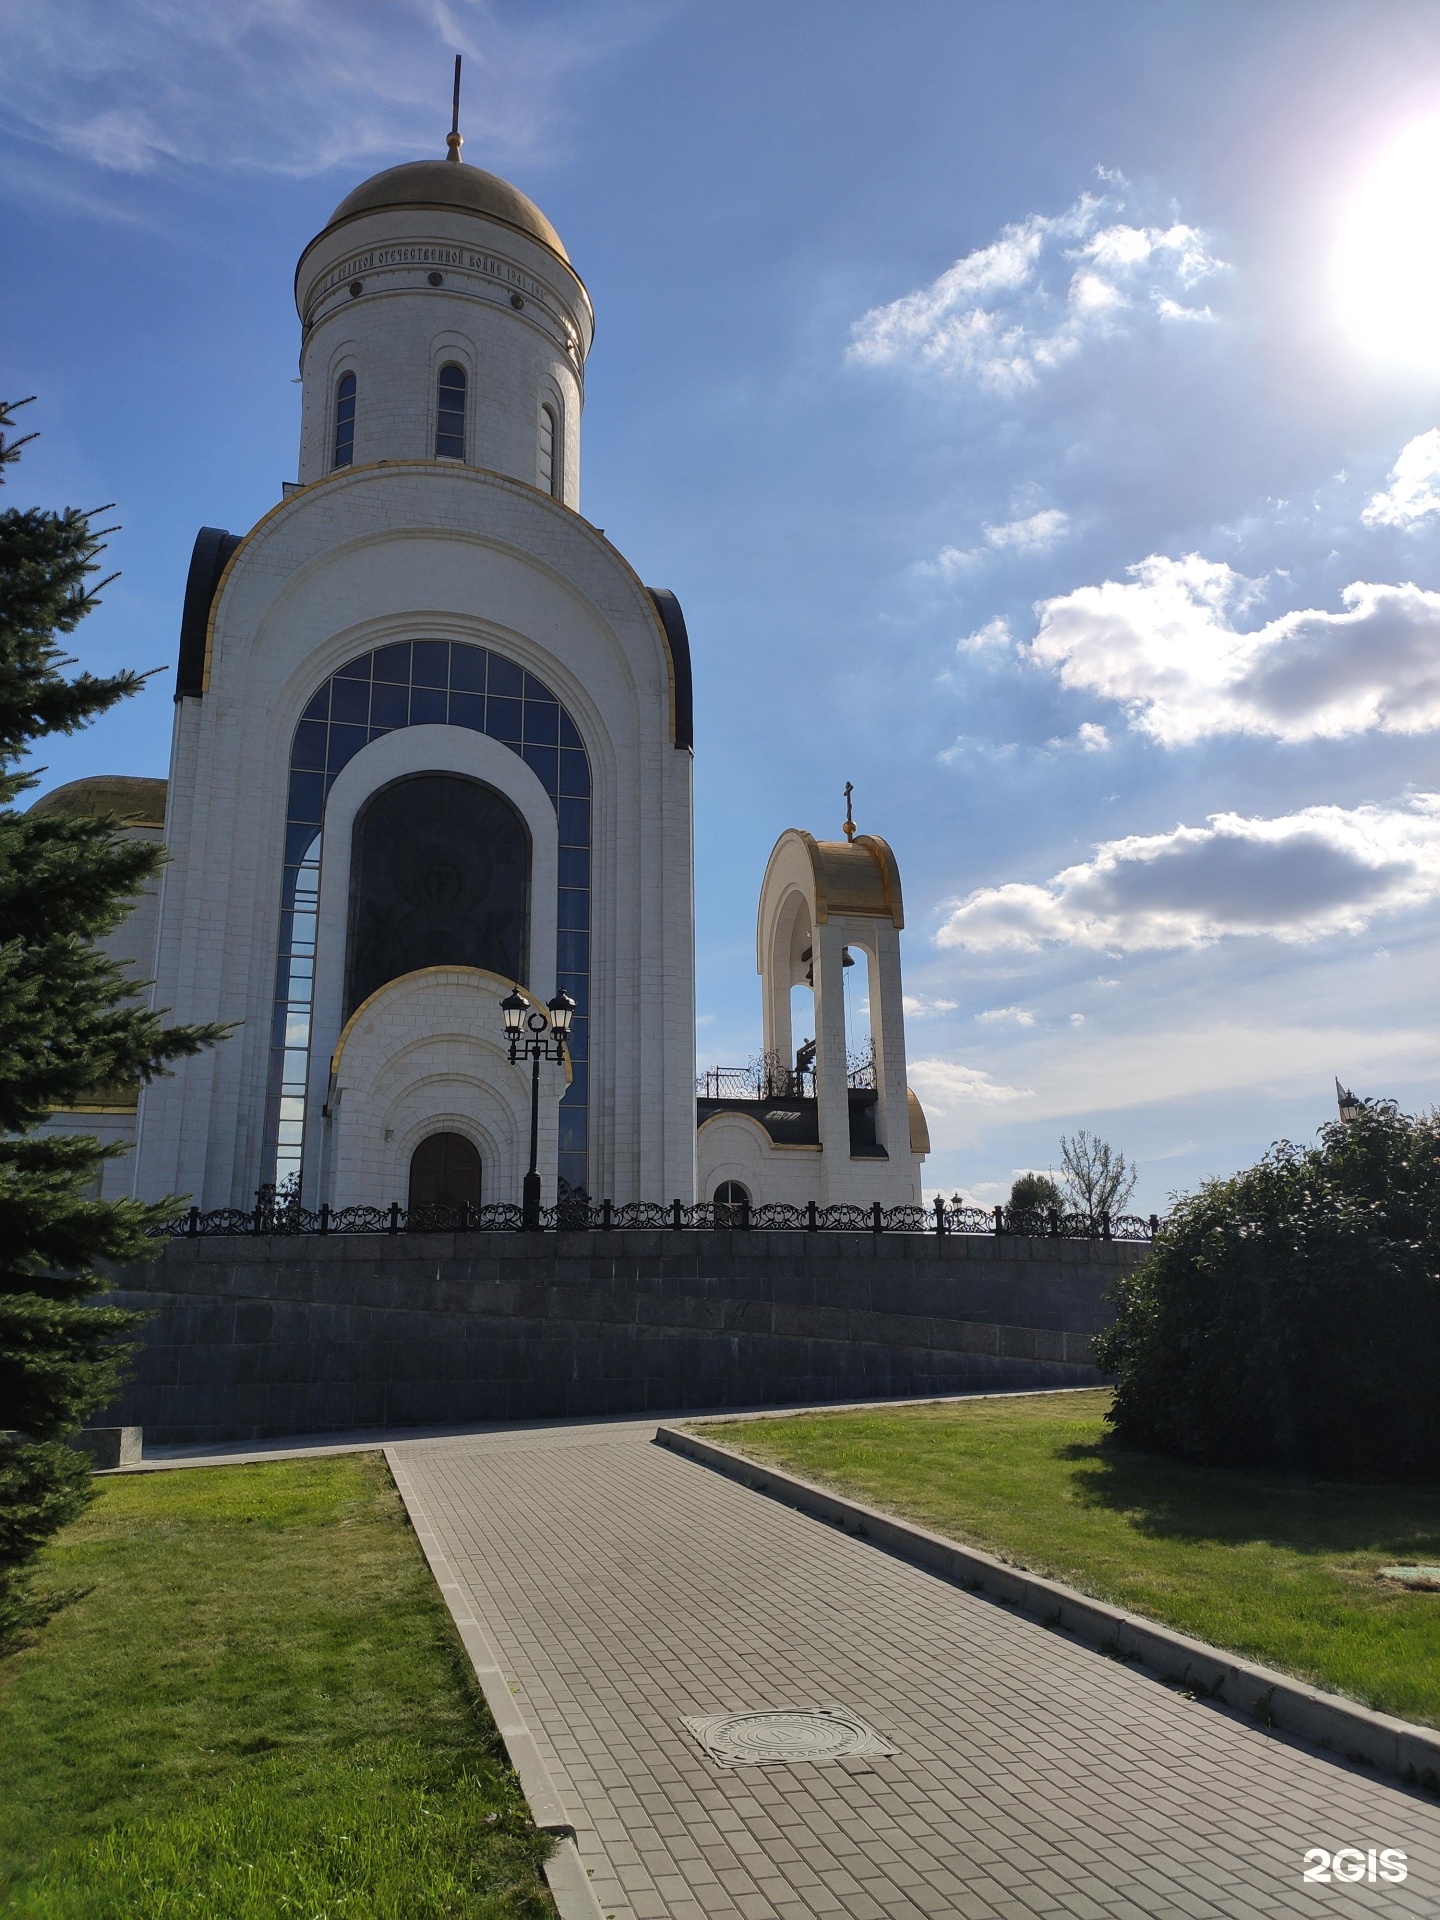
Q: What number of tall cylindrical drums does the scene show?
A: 1